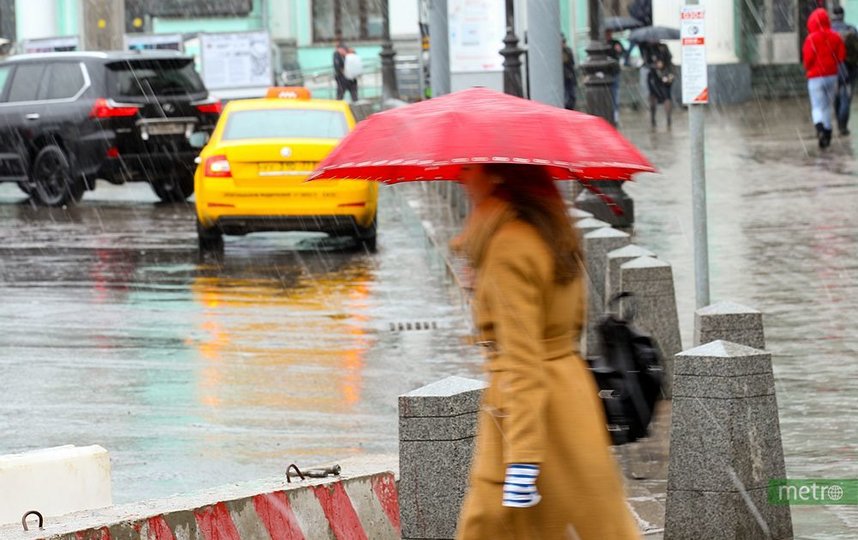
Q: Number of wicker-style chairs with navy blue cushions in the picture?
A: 0